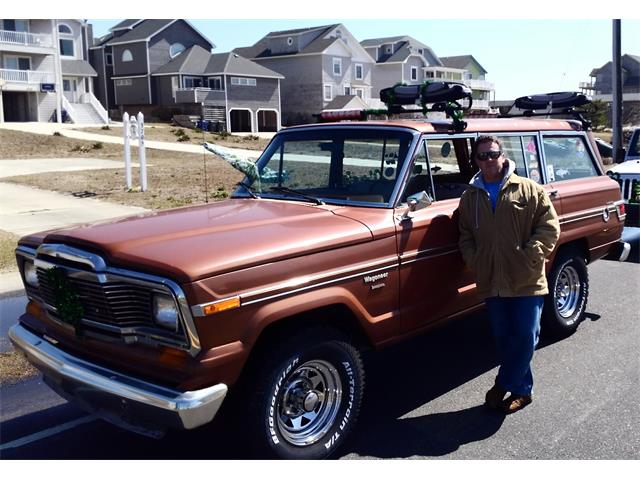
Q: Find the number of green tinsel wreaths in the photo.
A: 1